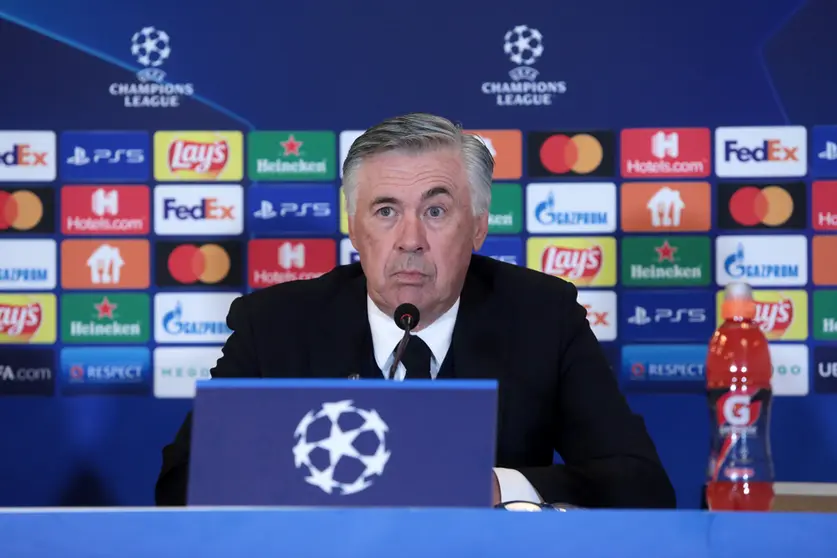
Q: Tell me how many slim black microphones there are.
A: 1